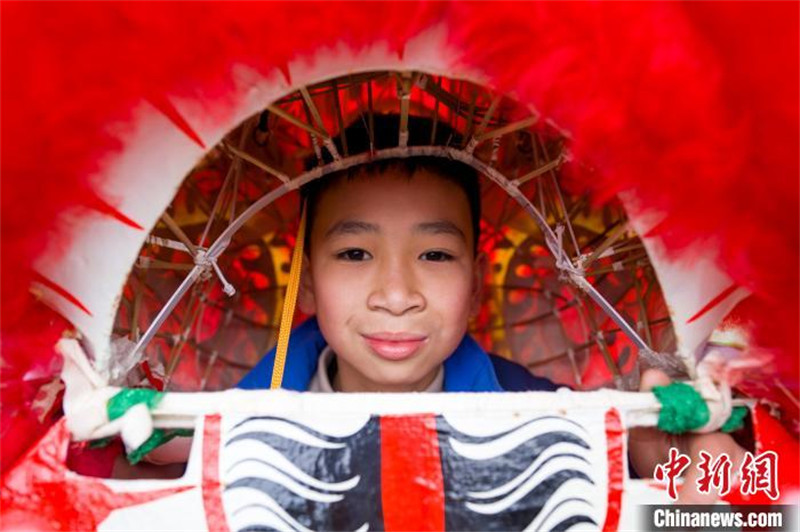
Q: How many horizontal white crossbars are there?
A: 1